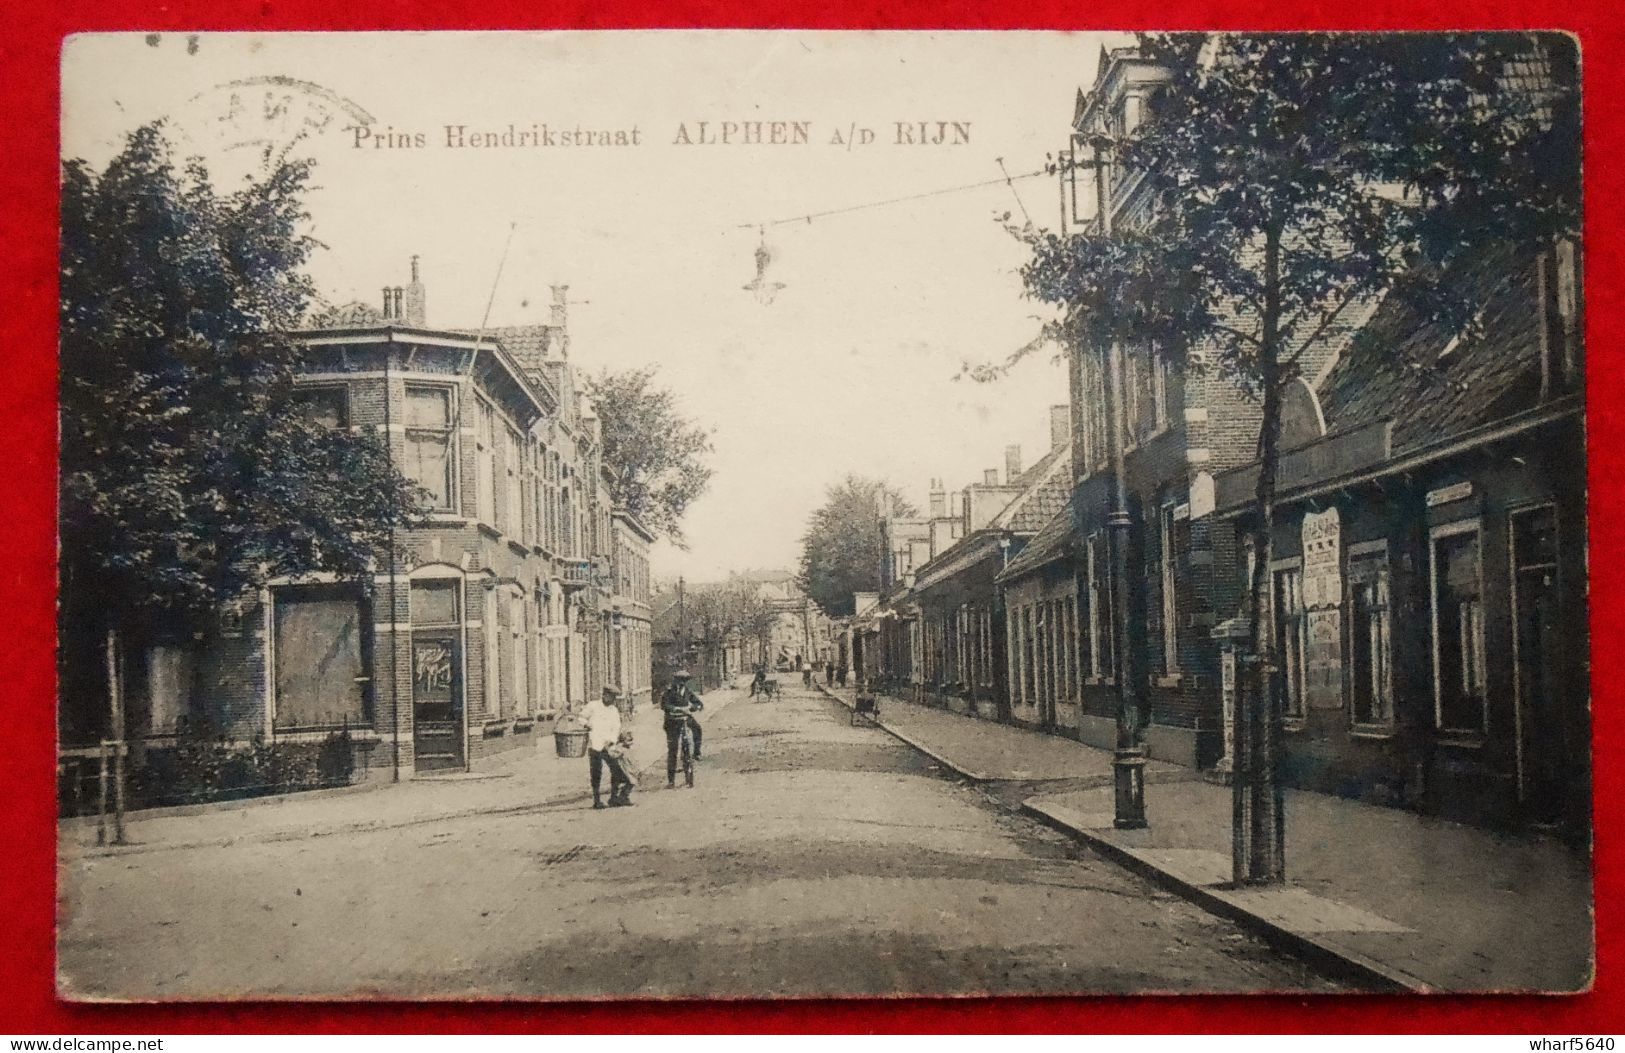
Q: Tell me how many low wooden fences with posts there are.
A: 1